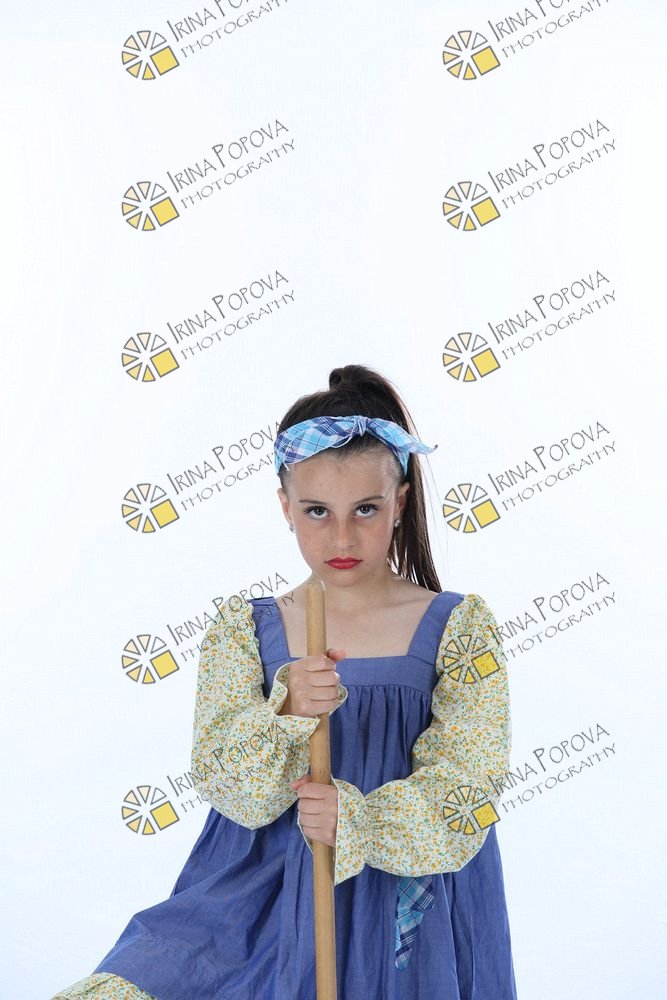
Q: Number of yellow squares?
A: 12